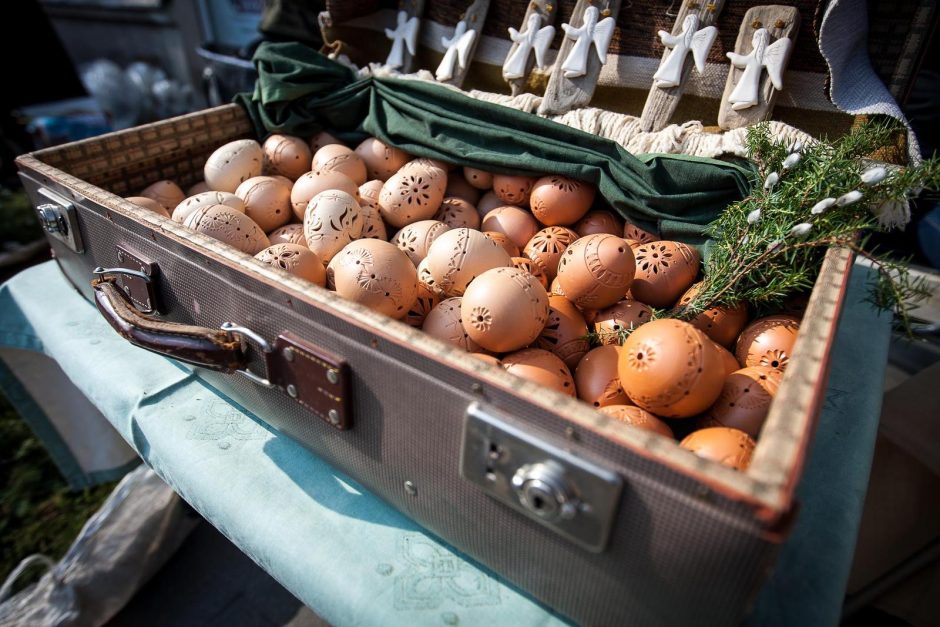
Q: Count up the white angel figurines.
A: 6